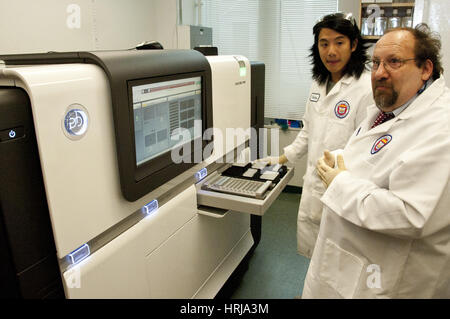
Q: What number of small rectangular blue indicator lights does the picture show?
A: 3